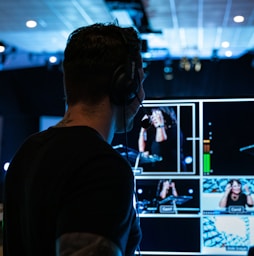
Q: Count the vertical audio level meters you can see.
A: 1